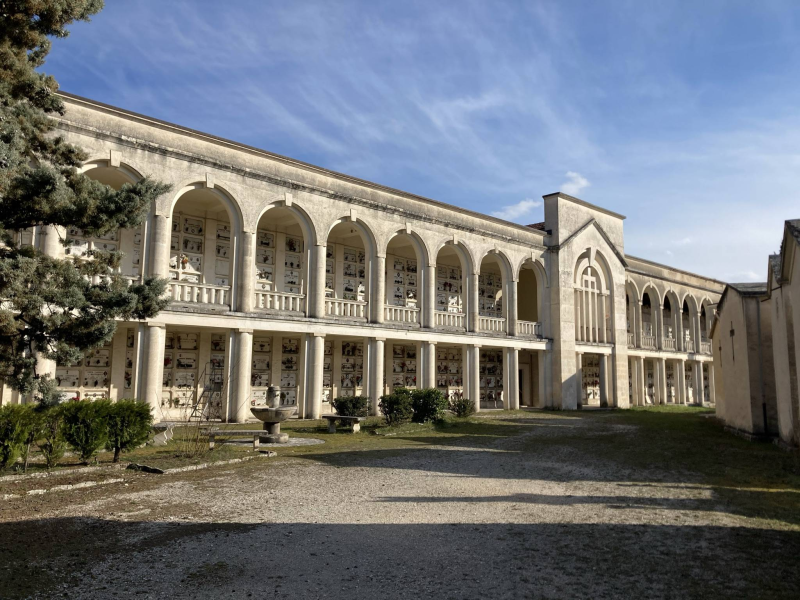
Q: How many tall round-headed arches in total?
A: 14